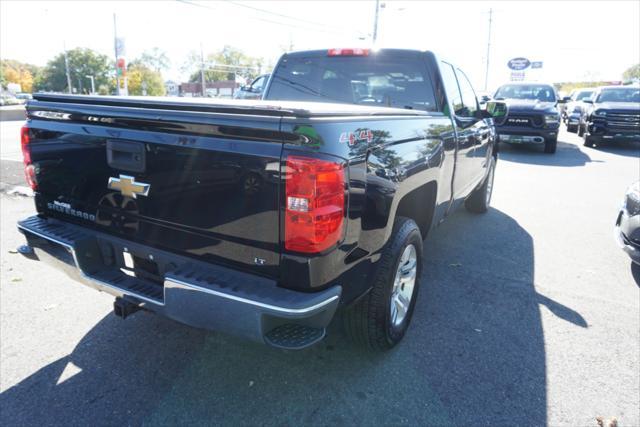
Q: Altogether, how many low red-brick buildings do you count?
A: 1